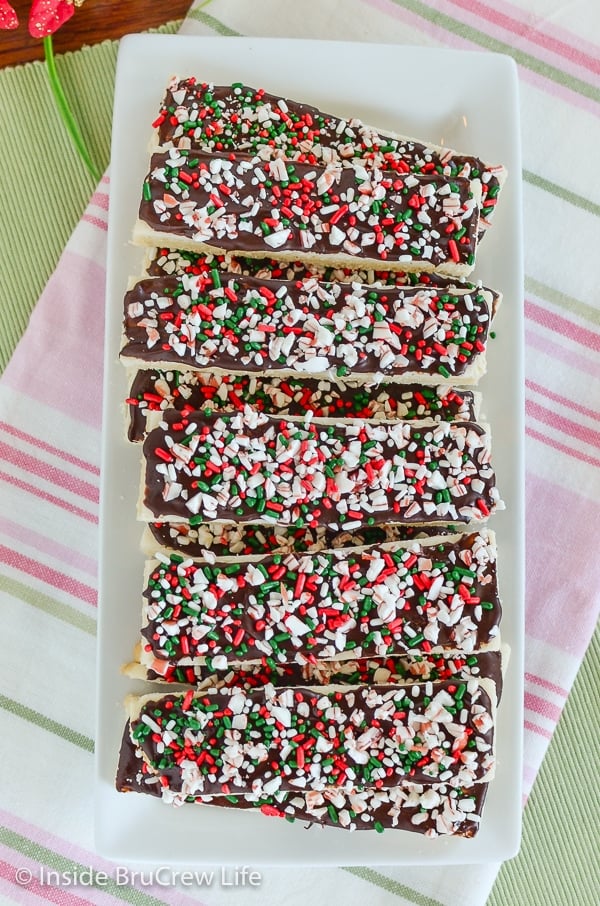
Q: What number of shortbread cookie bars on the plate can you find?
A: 11